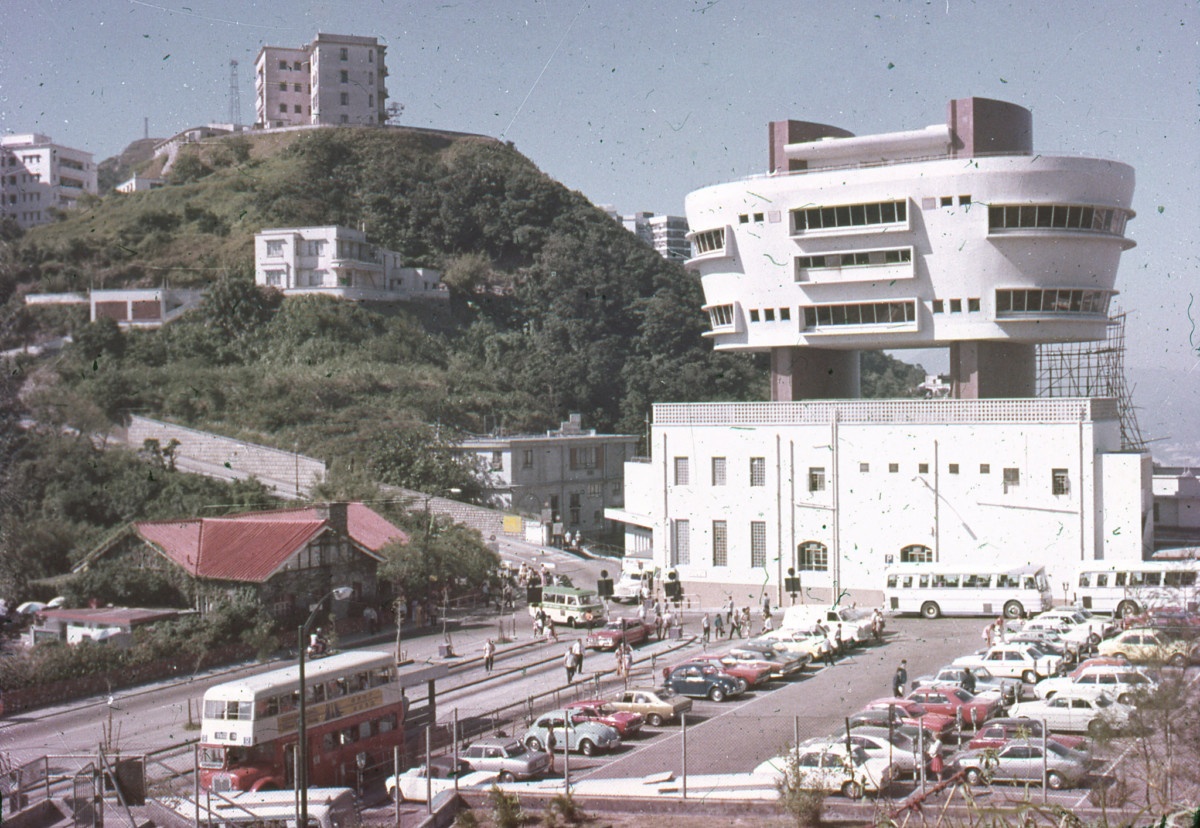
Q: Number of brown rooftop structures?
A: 2